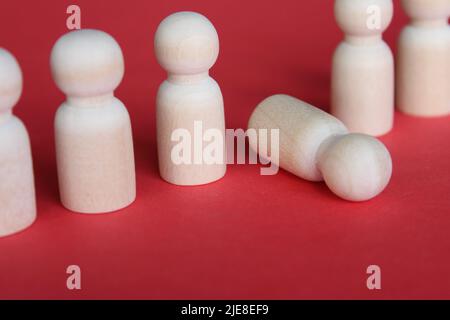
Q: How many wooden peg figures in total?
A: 6